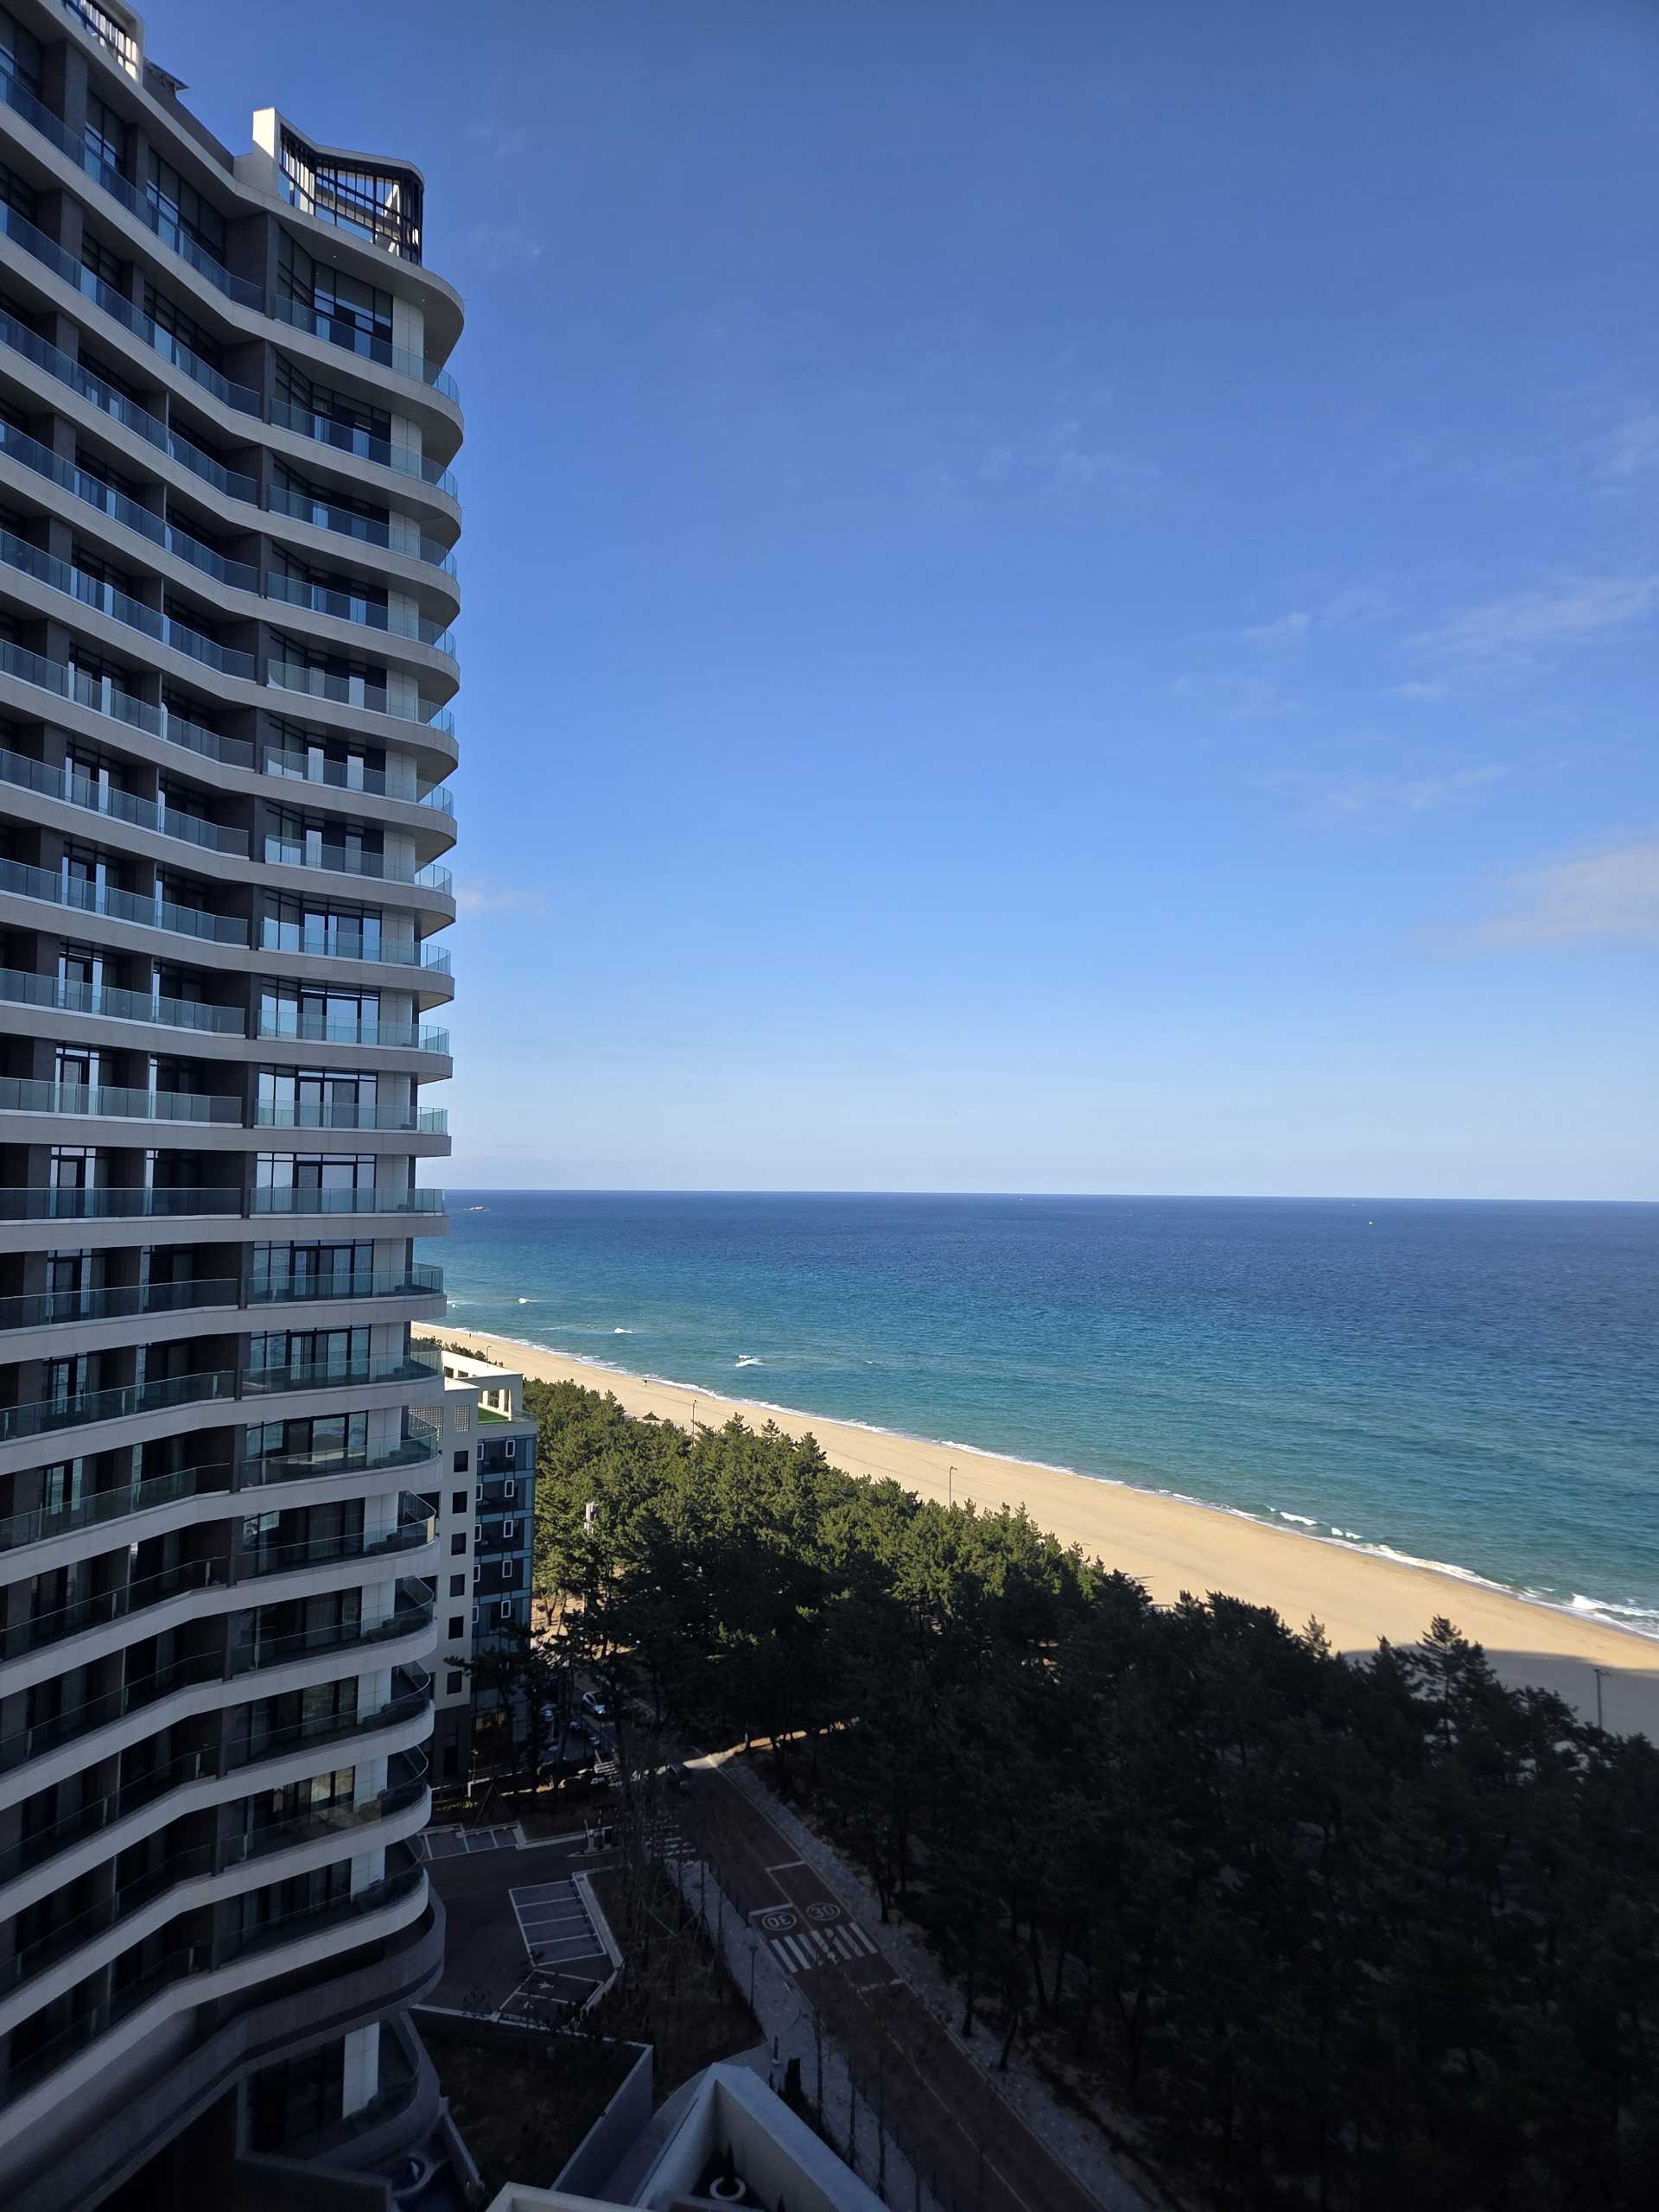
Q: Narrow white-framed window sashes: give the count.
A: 10